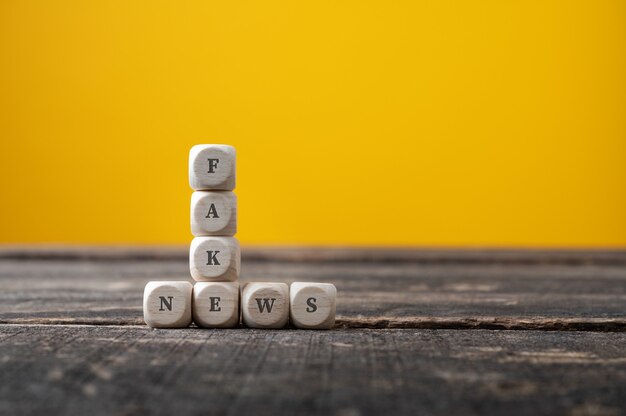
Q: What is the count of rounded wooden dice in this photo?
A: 7